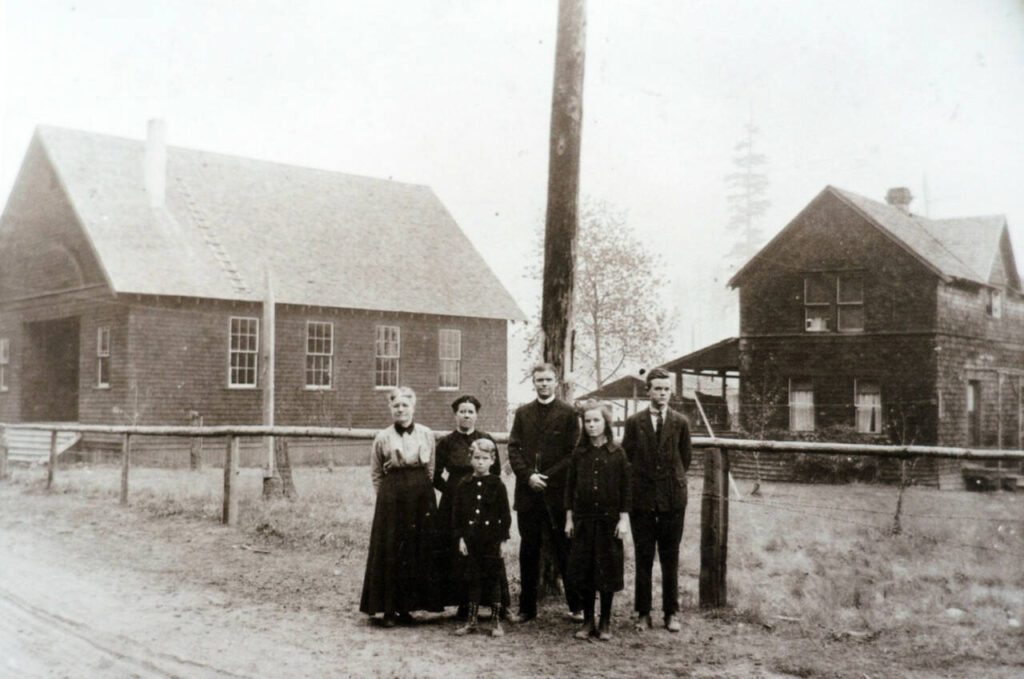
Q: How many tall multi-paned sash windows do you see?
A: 4